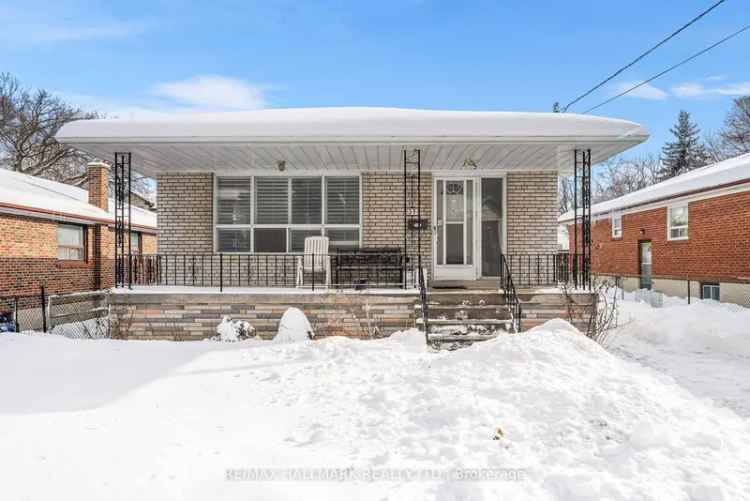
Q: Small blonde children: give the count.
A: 0